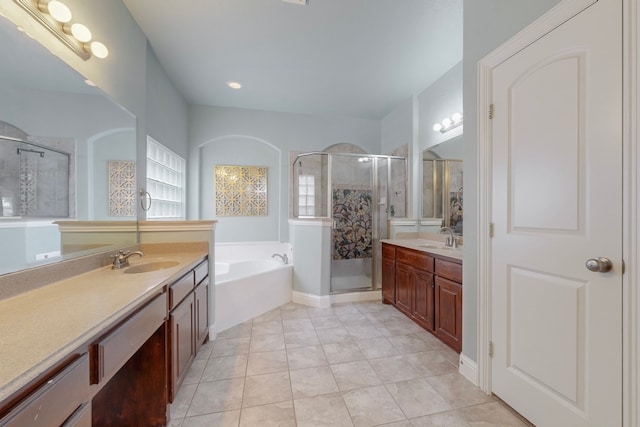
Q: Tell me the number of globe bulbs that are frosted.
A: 6